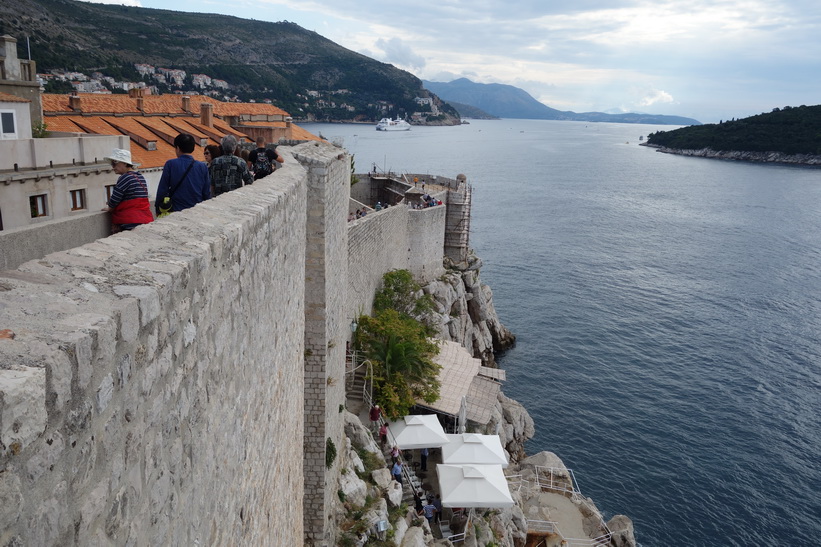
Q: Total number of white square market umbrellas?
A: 3